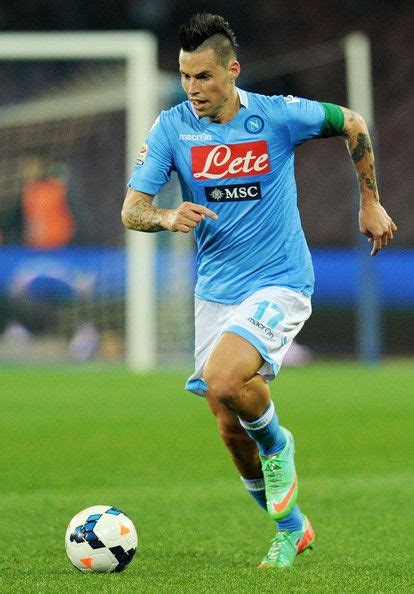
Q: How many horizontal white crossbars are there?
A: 1